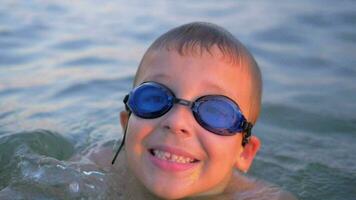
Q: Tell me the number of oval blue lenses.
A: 2